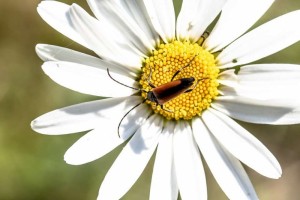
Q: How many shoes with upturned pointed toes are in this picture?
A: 0